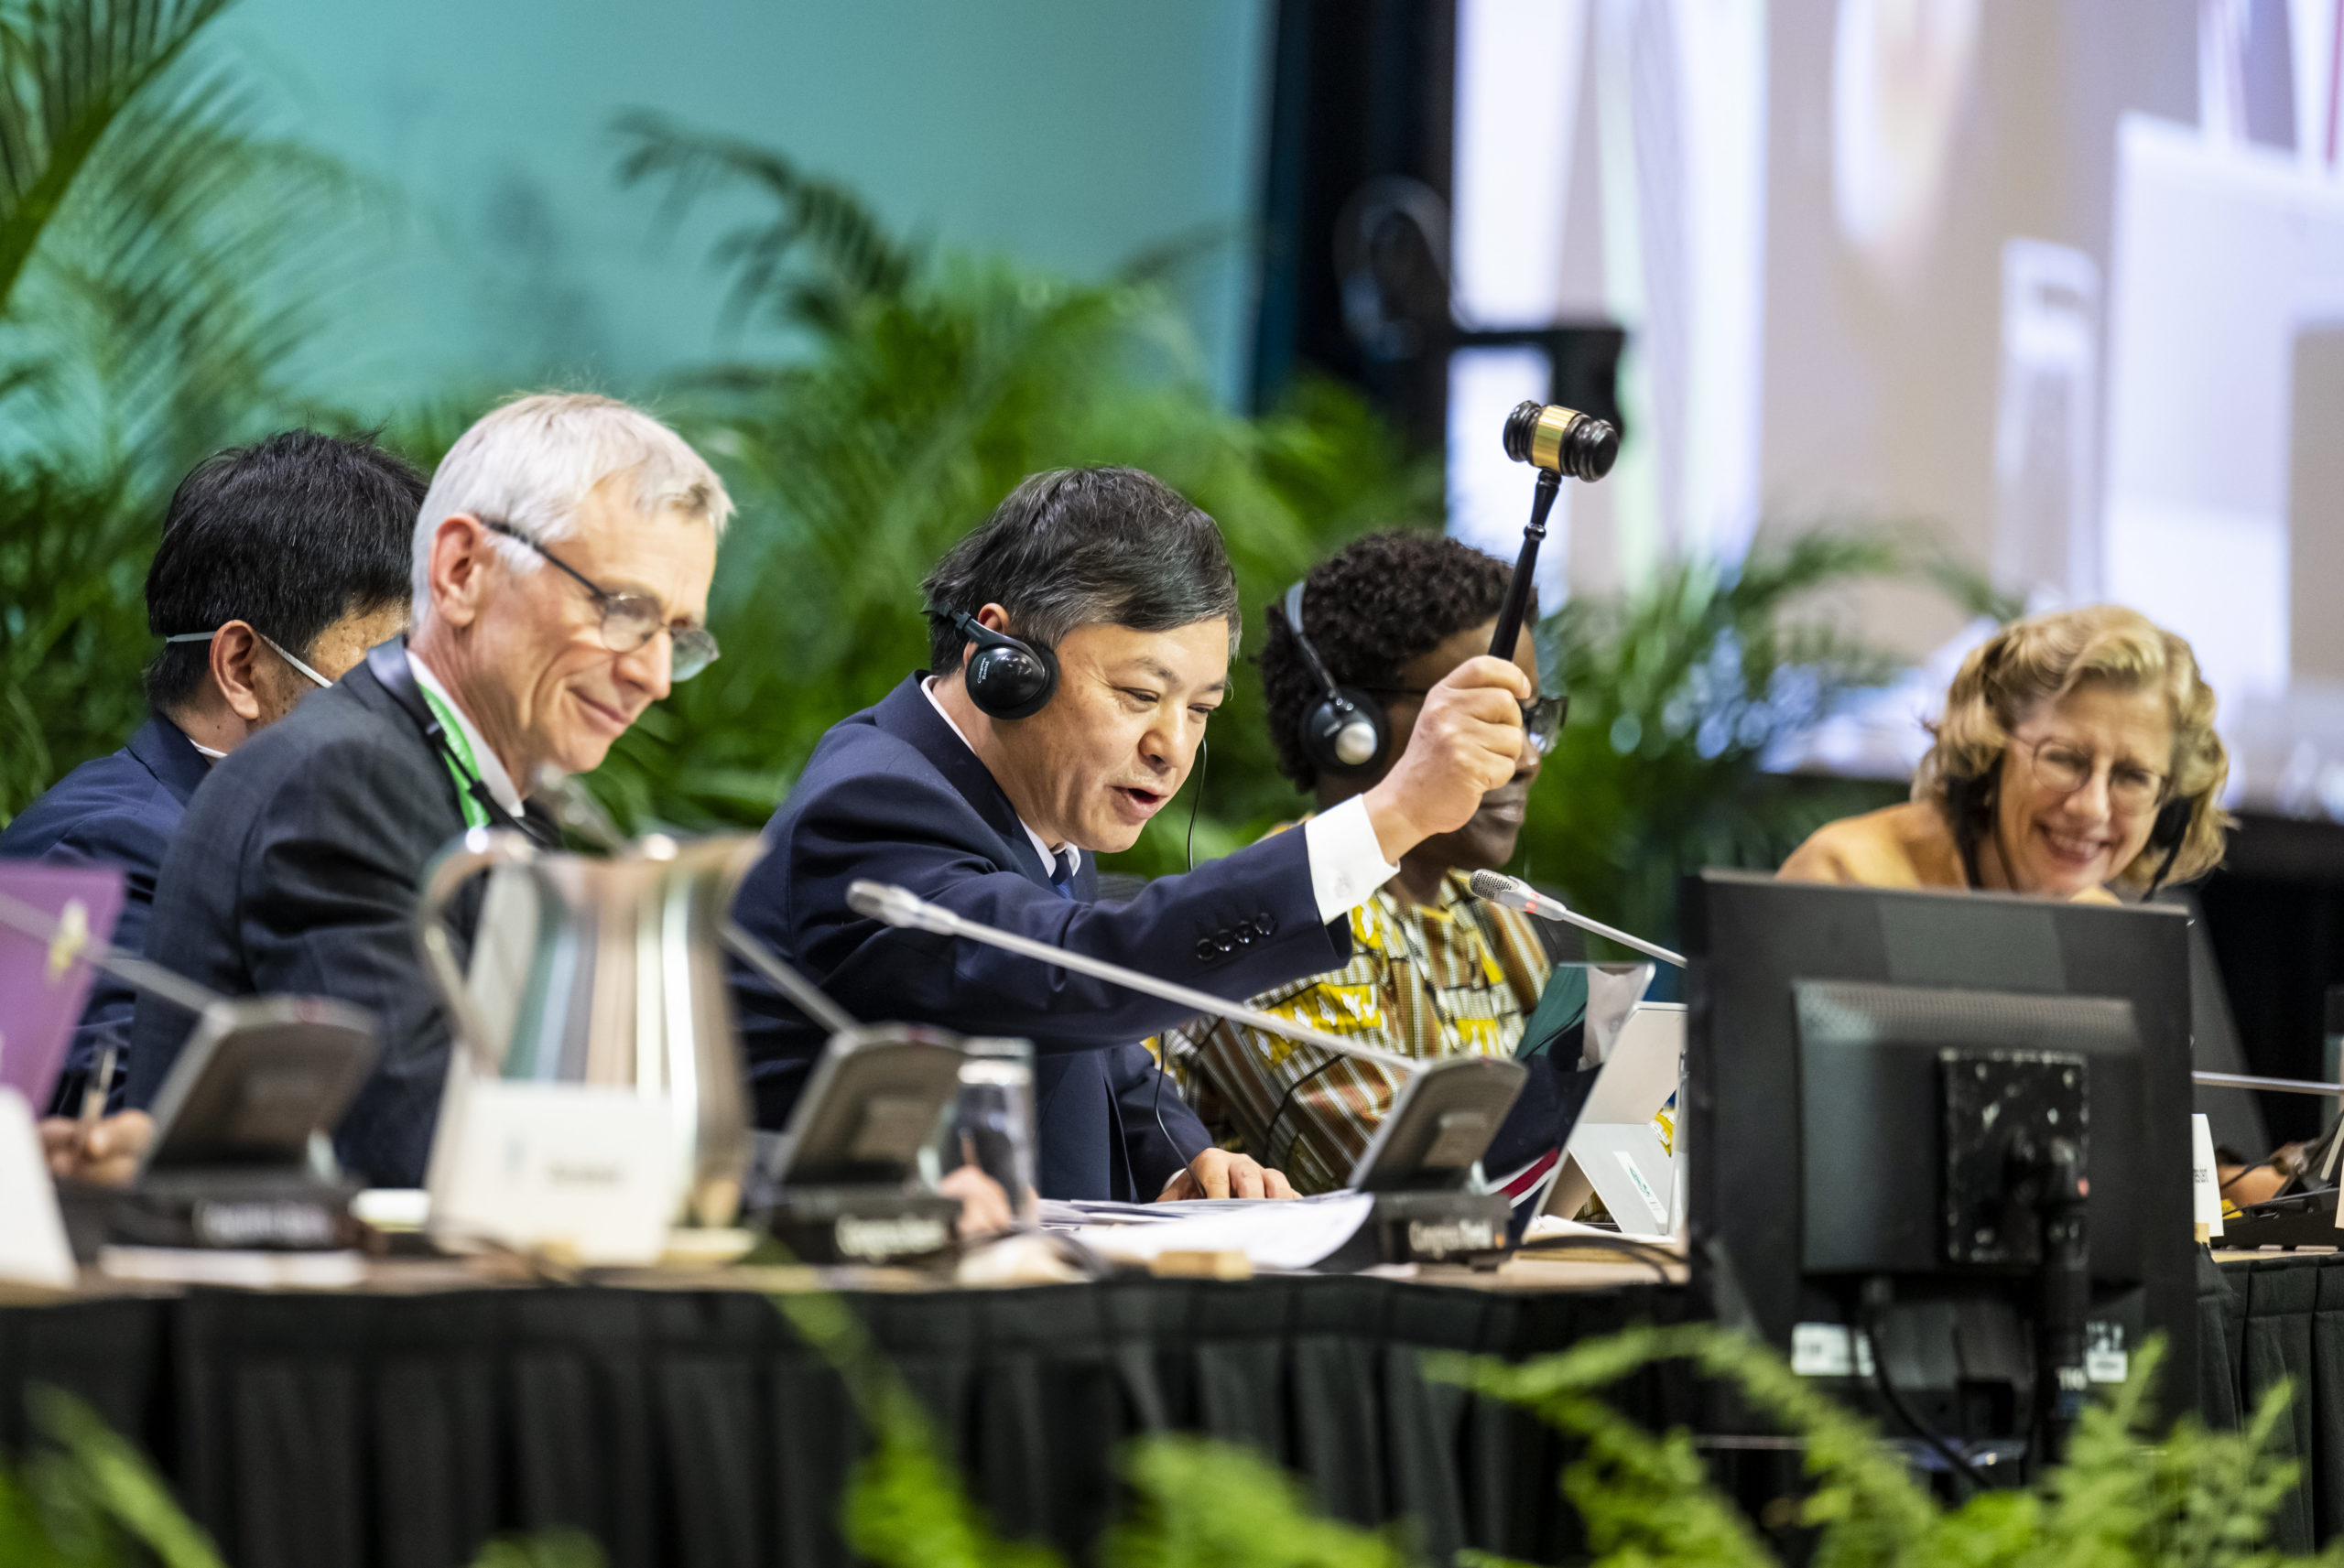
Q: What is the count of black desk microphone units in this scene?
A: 3